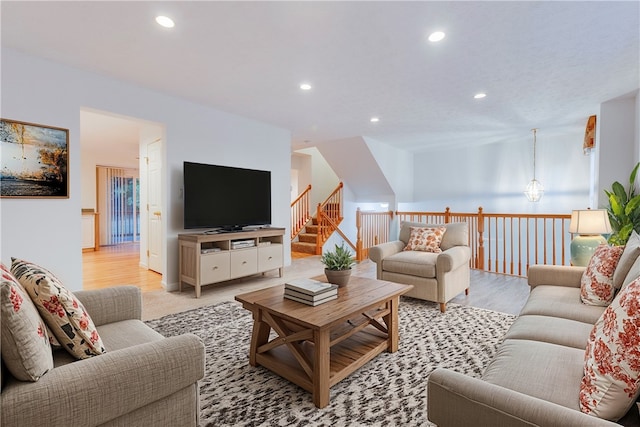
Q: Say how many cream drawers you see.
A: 3